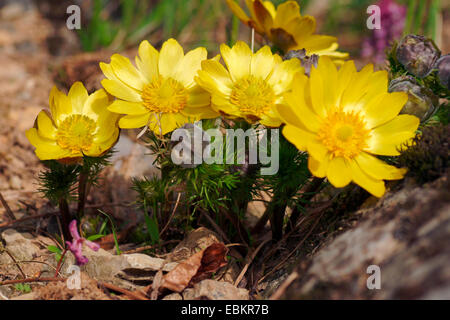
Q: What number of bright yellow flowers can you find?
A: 5